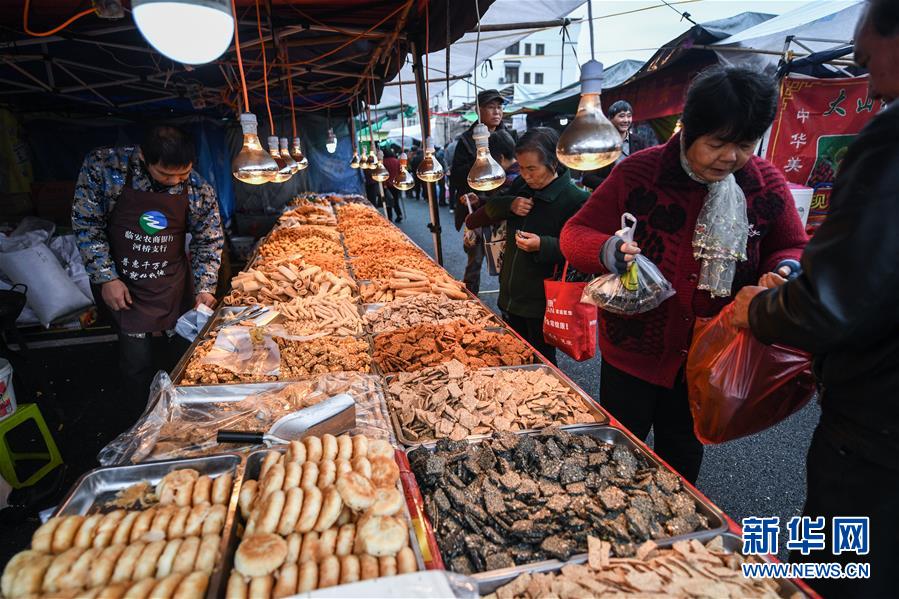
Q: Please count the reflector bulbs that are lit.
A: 12